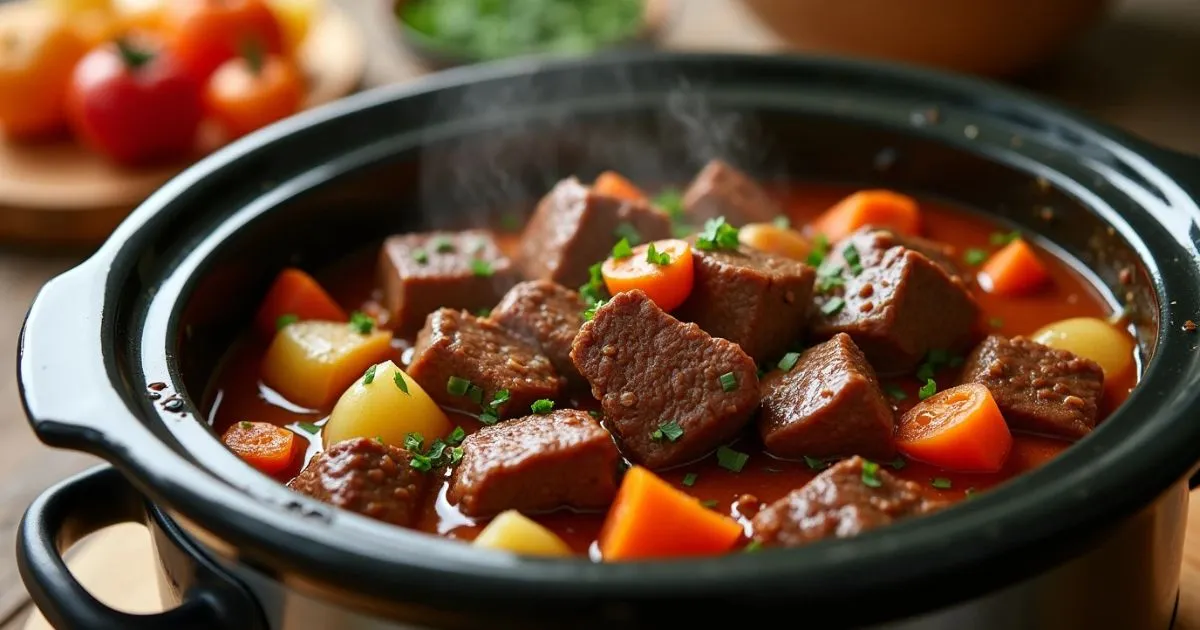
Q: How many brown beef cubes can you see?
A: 13